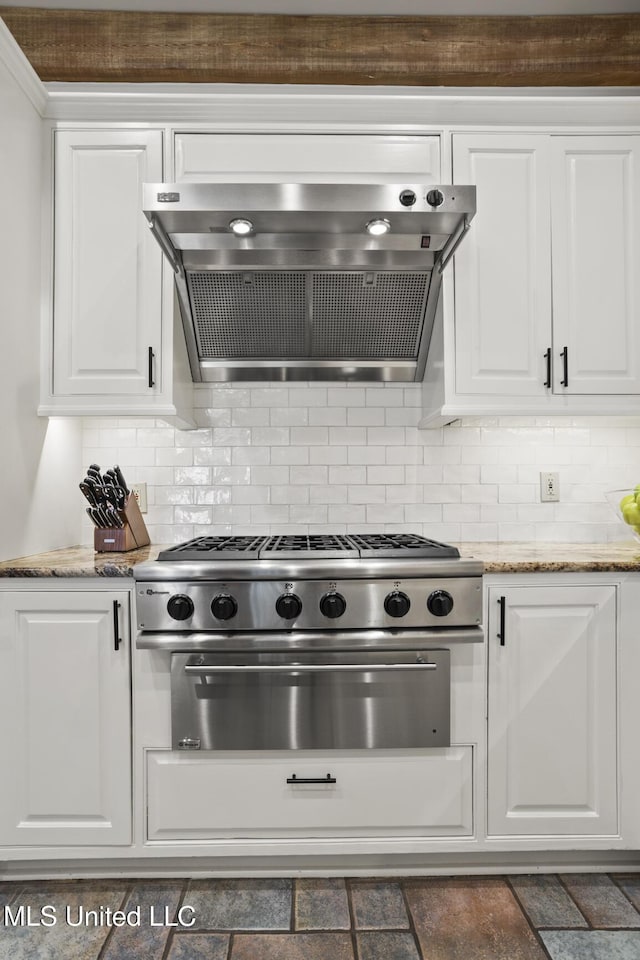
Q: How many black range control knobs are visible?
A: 6